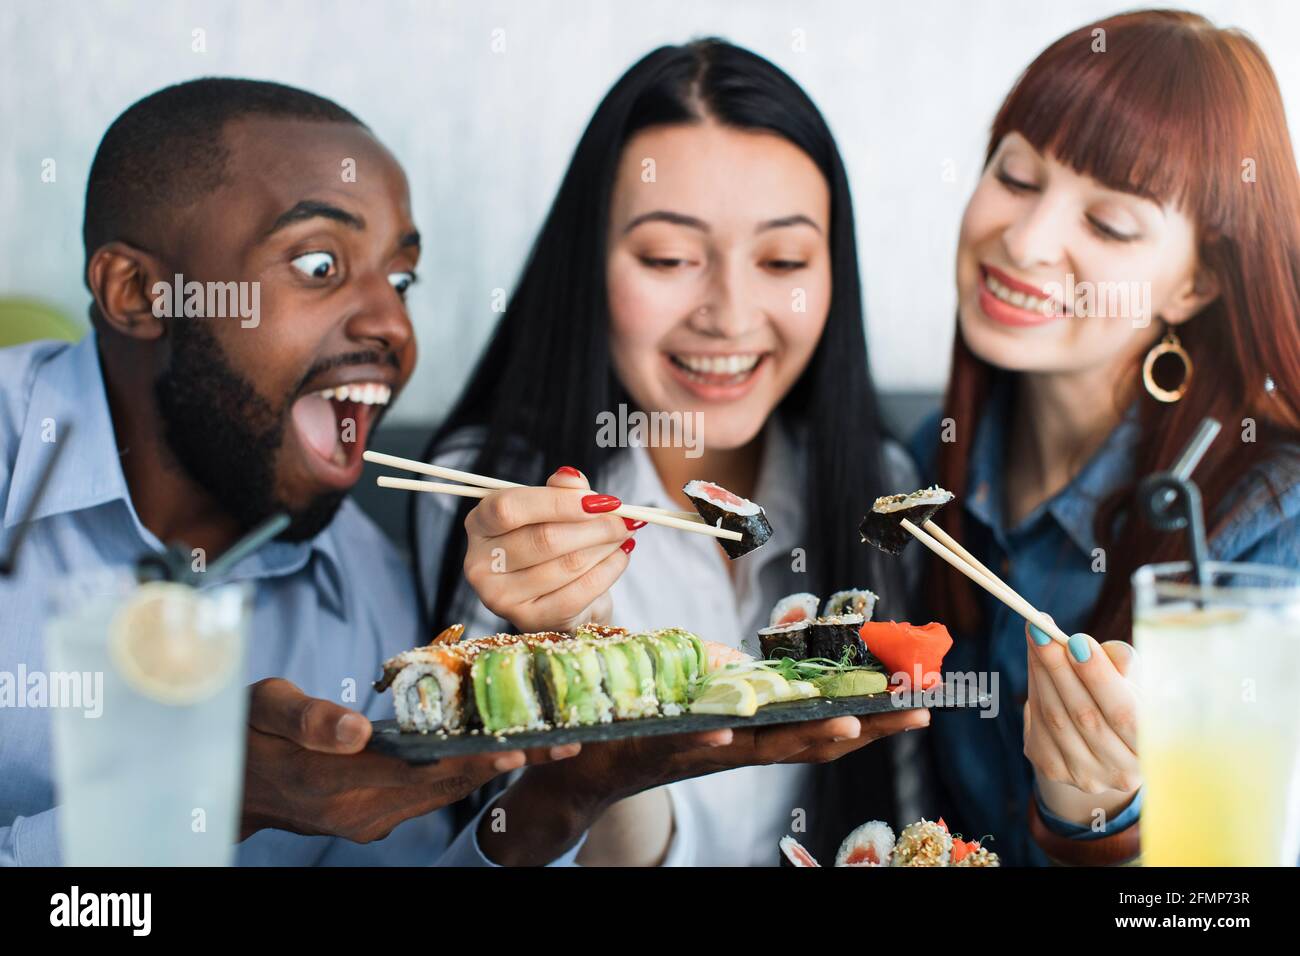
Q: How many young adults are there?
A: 3